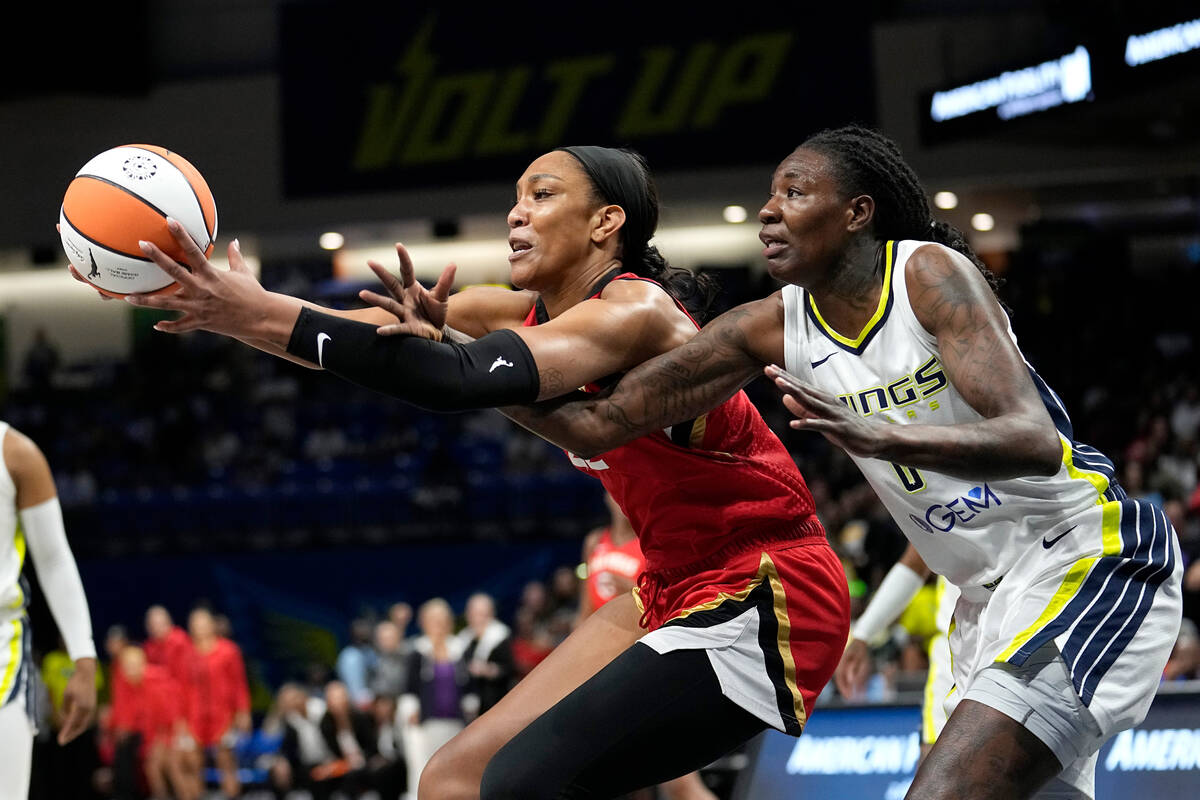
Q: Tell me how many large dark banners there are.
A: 1